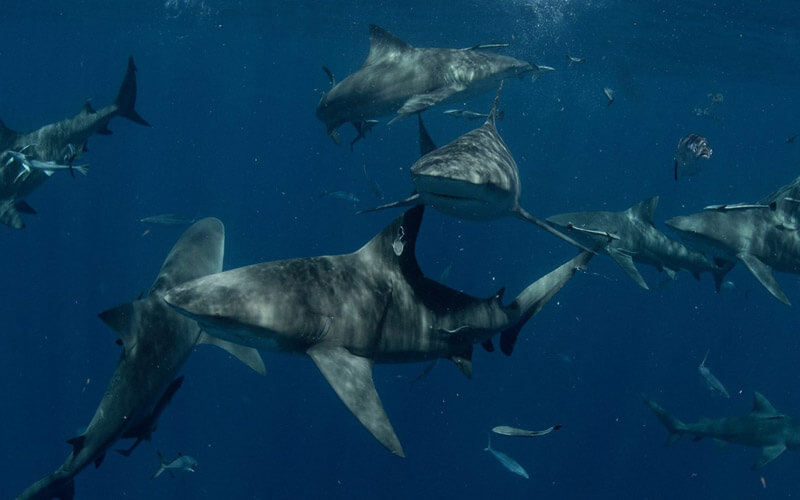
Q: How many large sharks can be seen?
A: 8